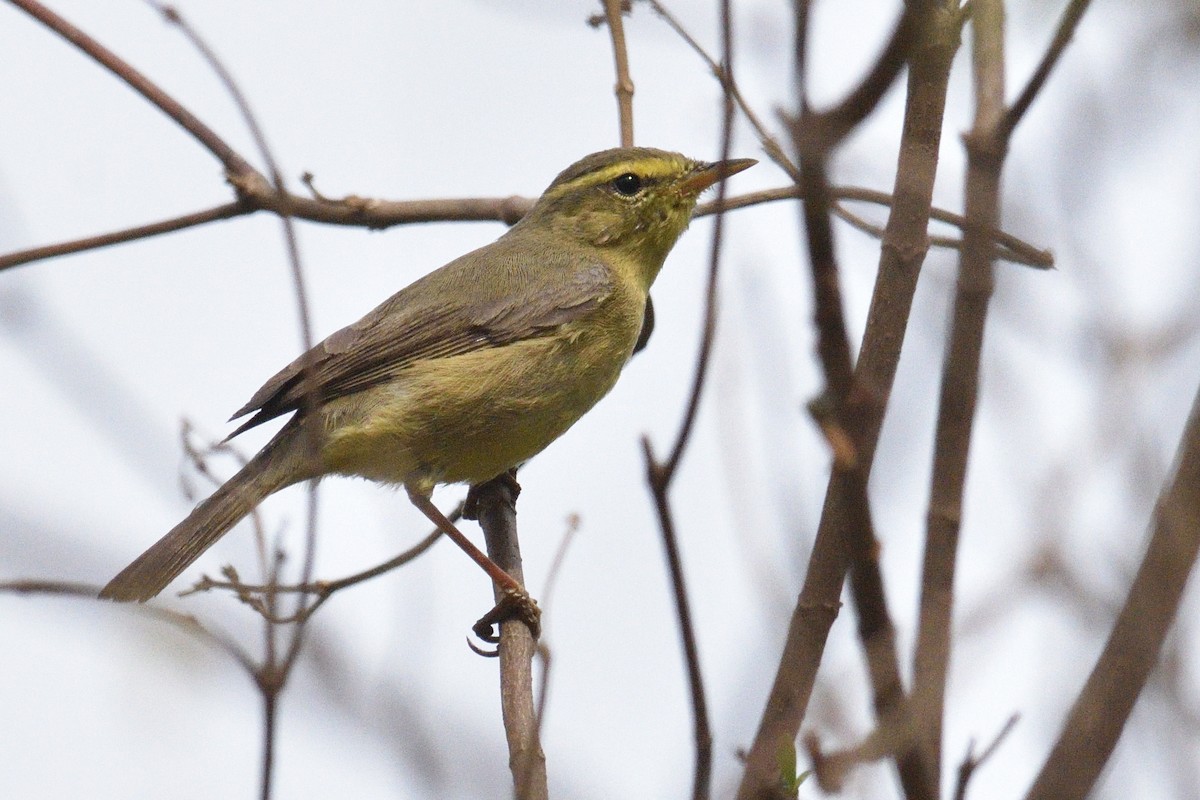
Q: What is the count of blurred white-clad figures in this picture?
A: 0